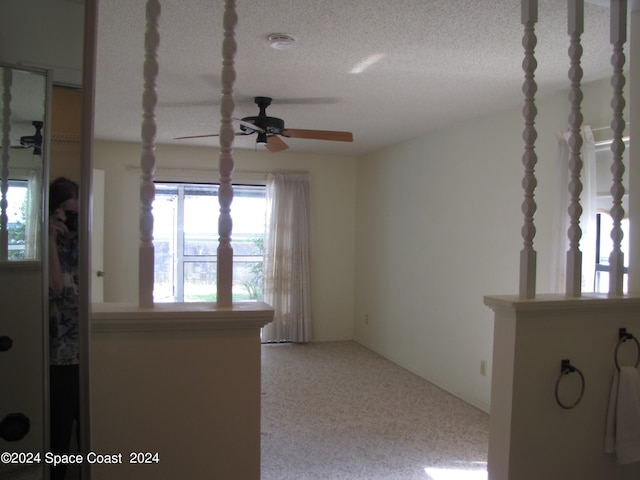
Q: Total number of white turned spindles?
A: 5